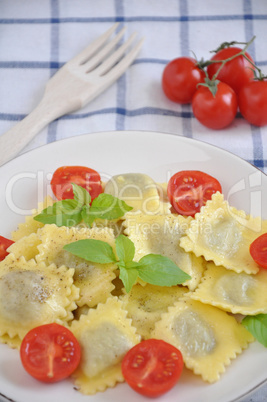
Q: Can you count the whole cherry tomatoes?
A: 4